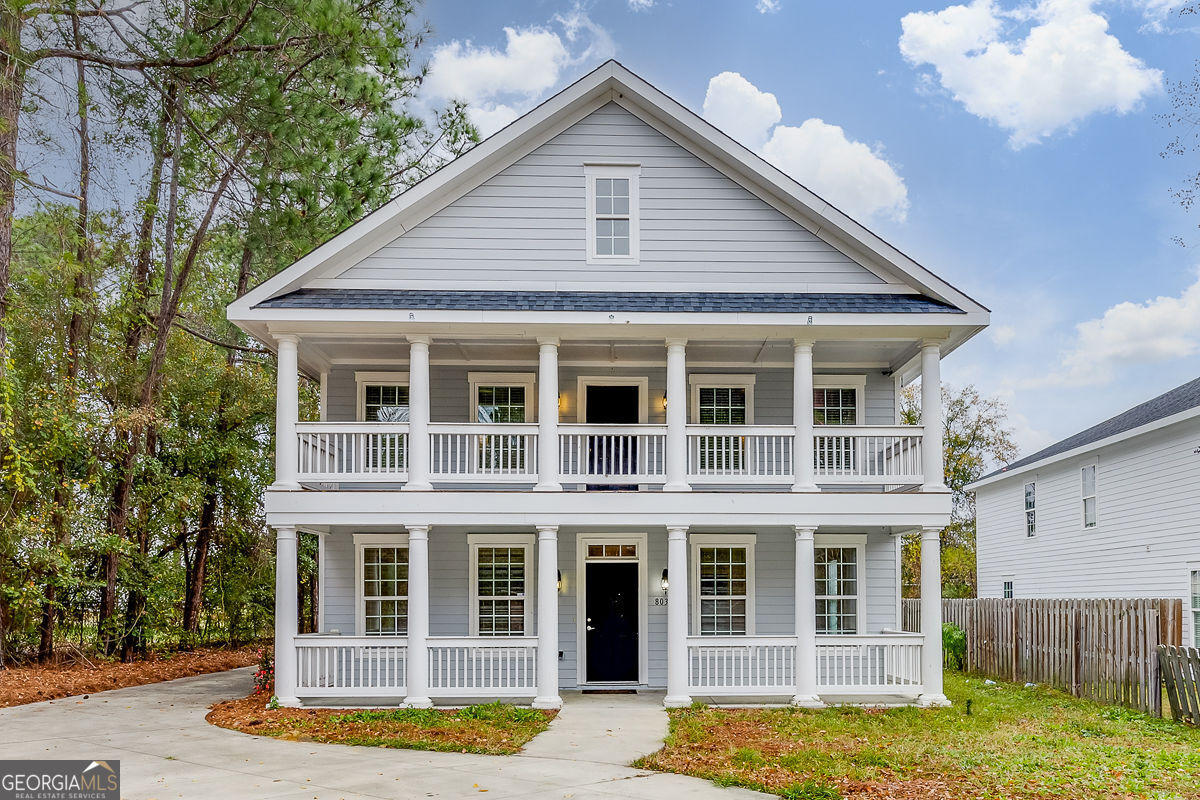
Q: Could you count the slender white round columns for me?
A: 12